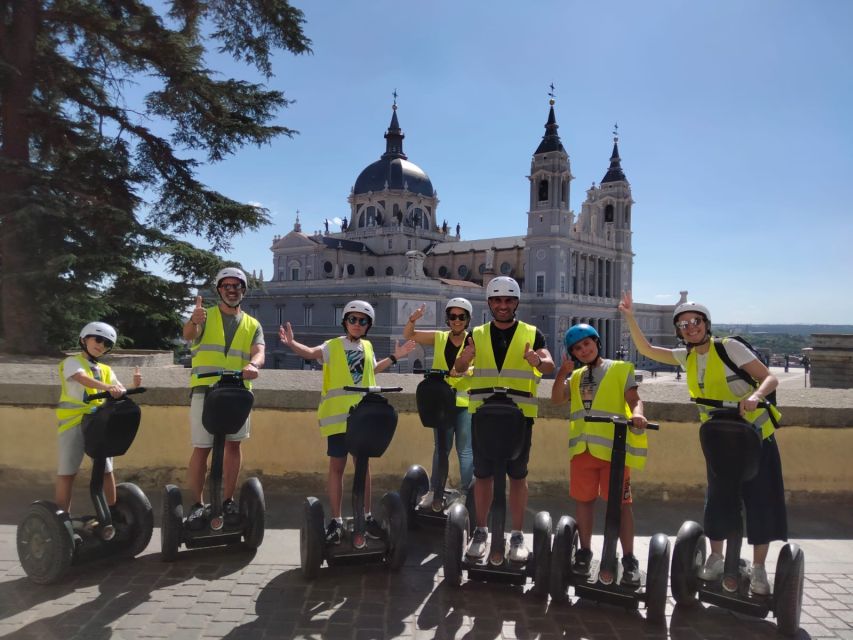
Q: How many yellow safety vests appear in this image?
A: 7